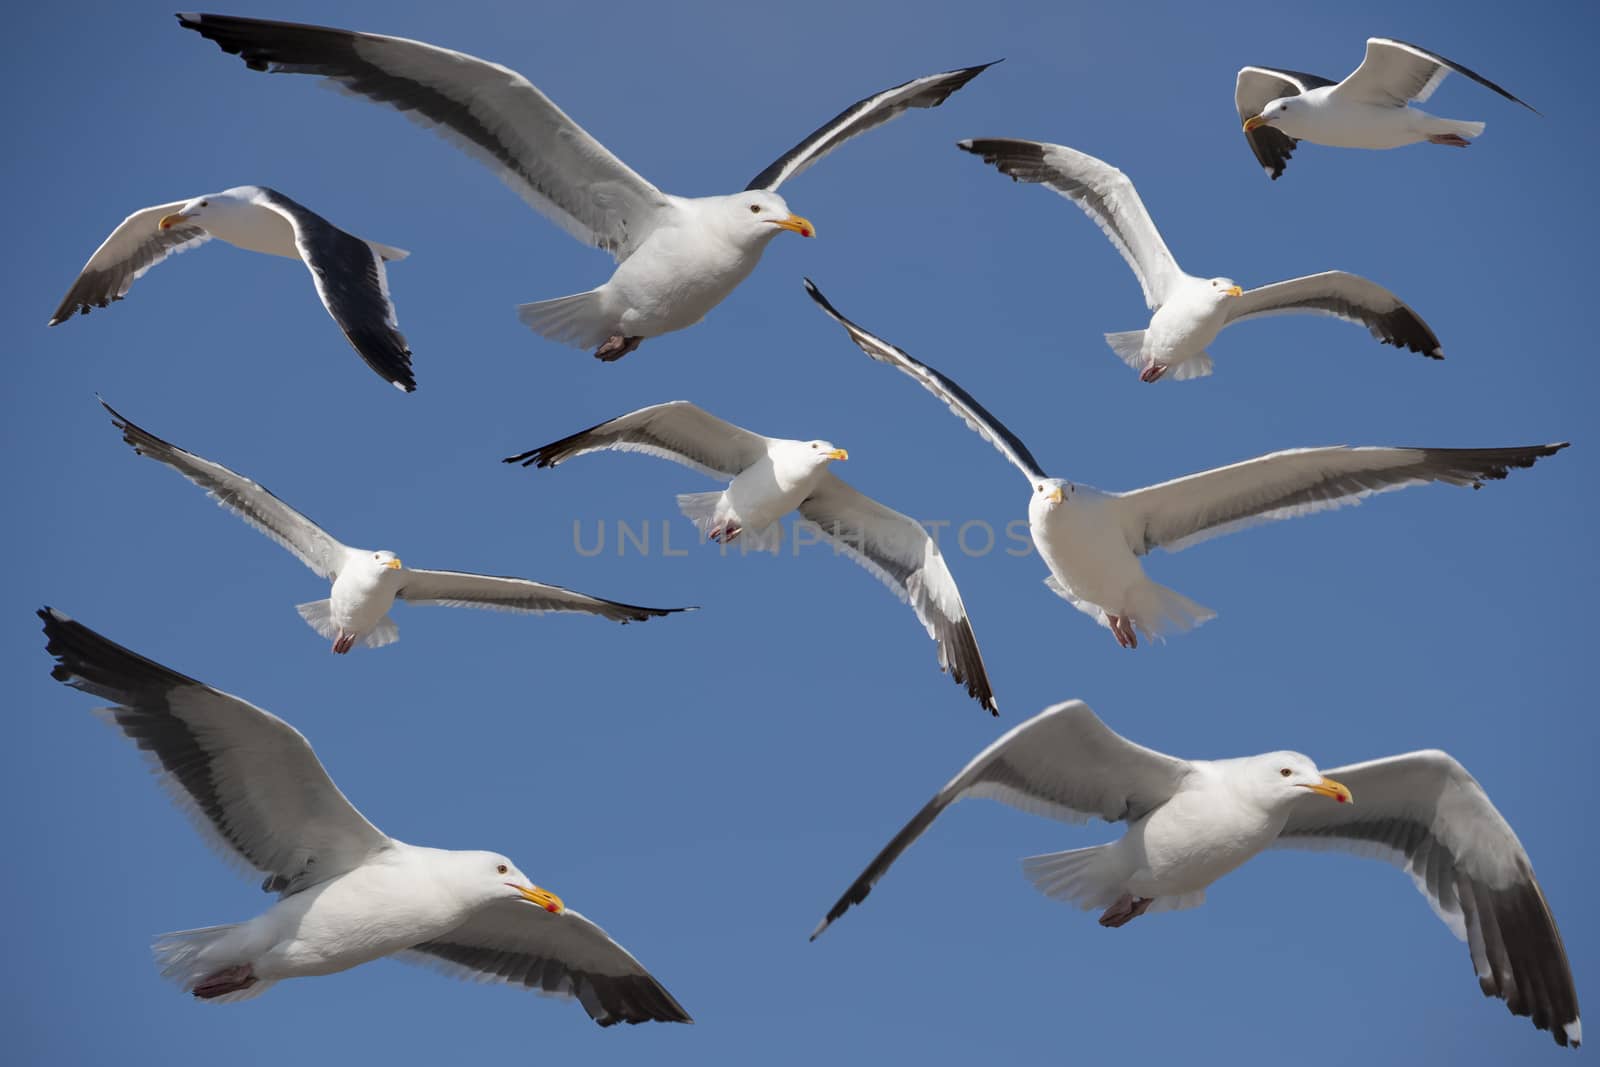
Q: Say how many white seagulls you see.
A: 9